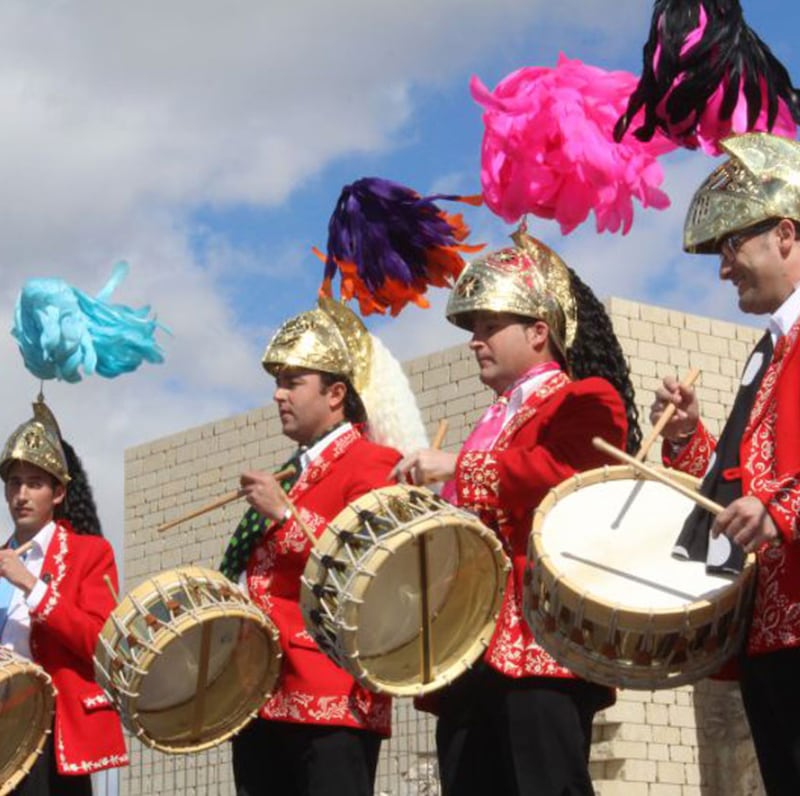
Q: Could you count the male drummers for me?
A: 4